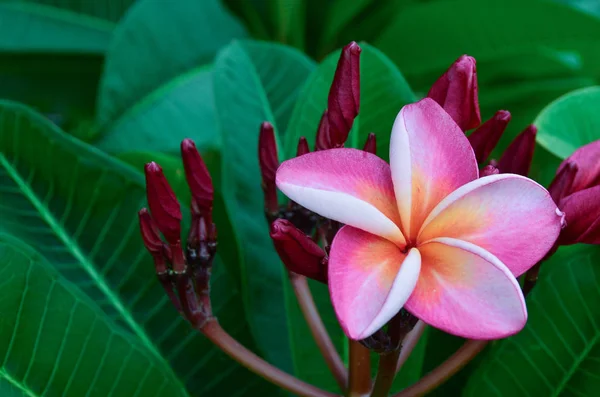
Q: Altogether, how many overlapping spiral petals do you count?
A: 5